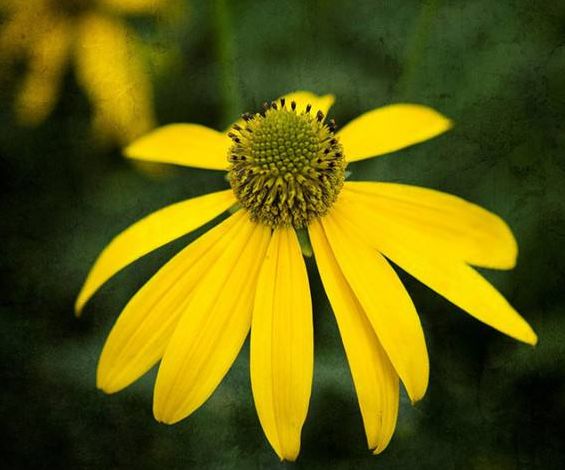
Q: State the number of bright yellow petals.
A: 11